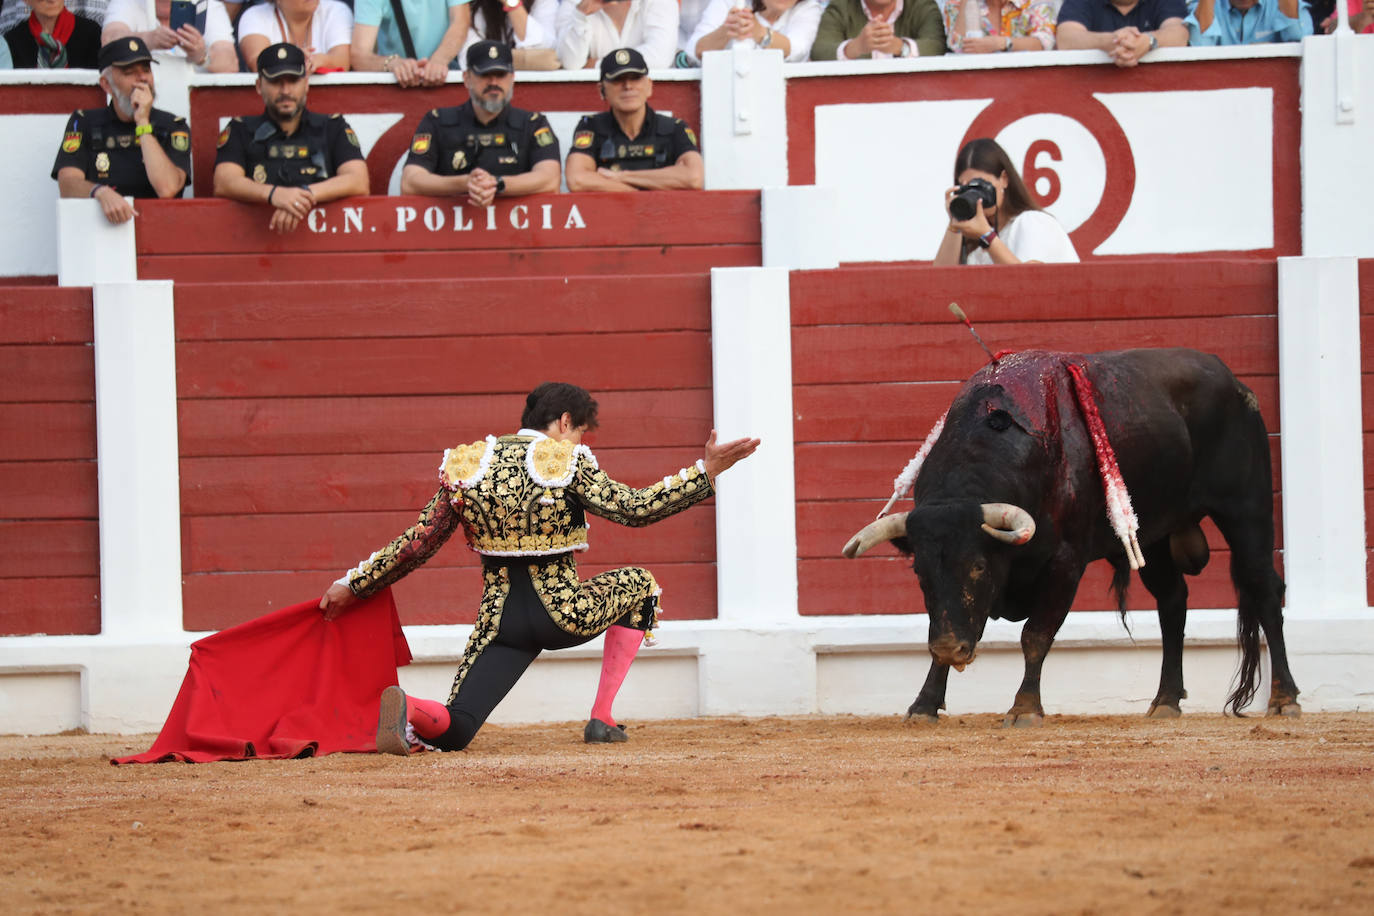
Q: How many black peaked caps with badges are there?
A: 4